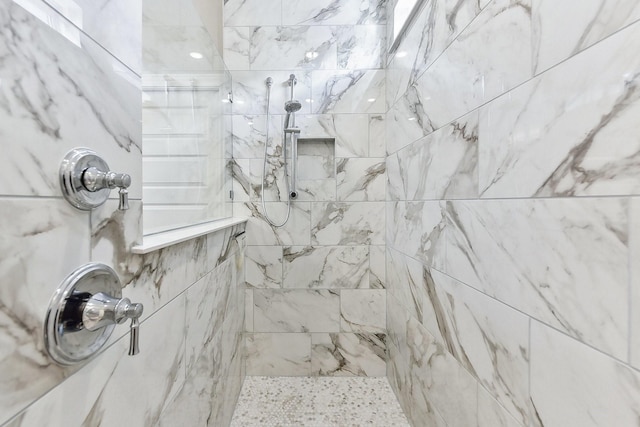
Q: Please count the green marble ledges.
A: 0